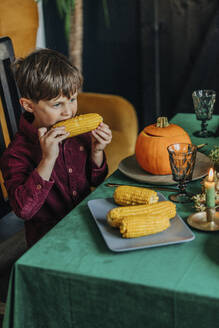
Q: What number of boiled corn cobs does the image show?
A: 4